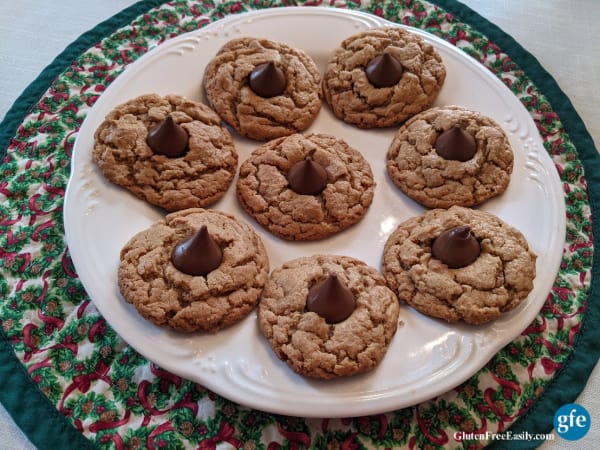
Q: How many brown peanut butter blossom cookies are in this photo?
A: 8